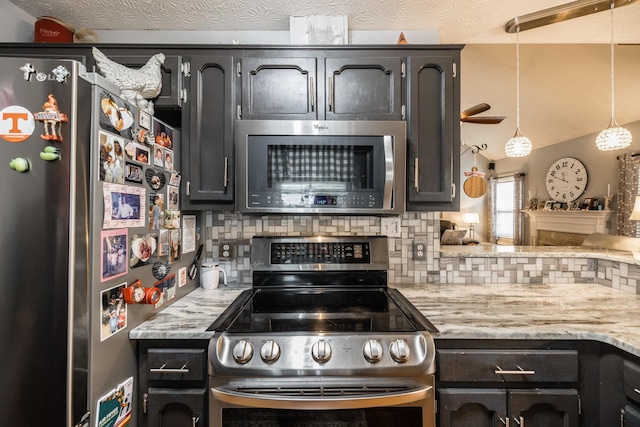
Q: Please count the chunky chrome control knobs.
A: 5